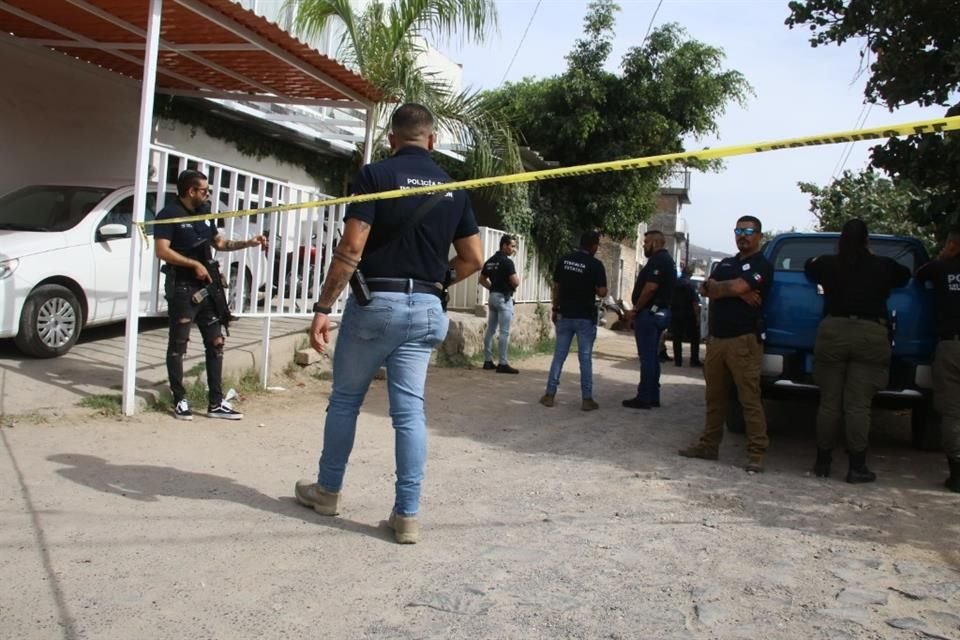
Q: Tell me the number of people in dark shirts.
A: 9